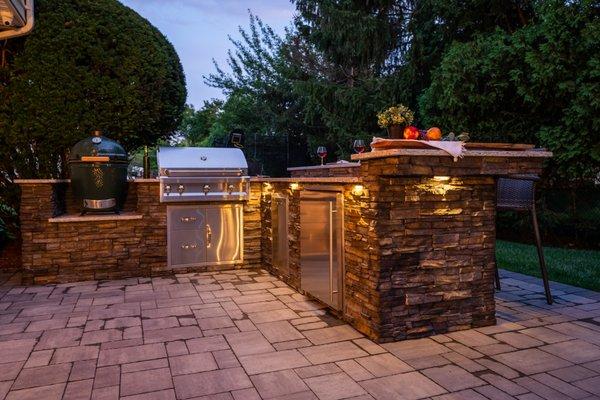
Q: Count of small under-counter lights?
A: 4